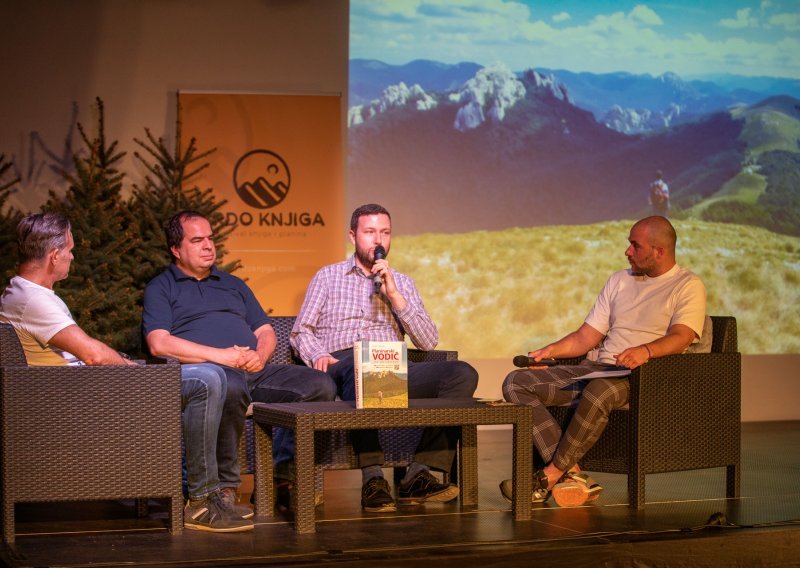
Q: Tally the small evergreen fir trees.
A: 3